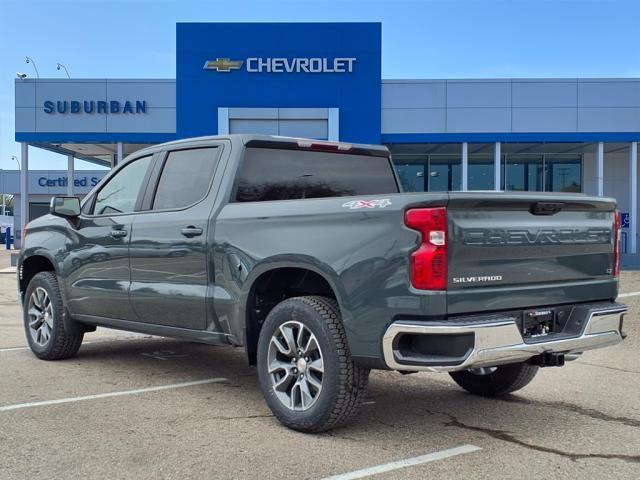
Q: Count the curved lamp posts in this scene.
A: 3